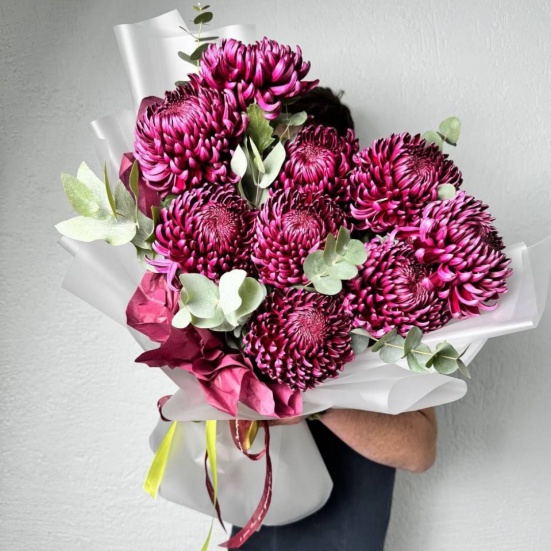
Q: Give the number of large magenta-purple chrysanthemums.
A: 9